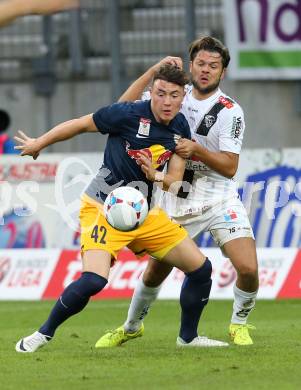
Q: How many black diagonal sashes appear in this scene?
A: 1